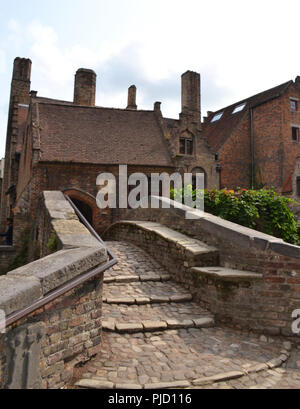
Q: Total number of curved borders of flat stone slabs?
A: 4